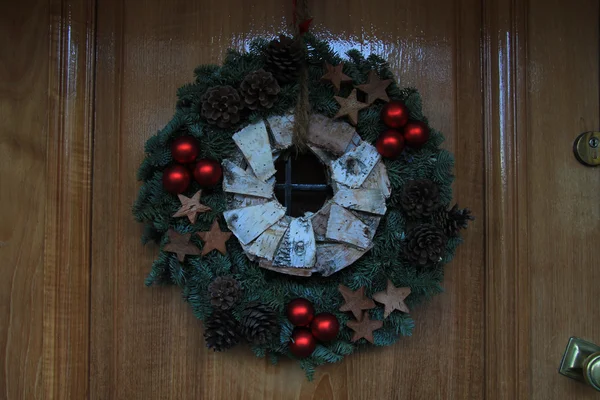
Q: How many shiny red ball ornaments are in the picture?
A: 9